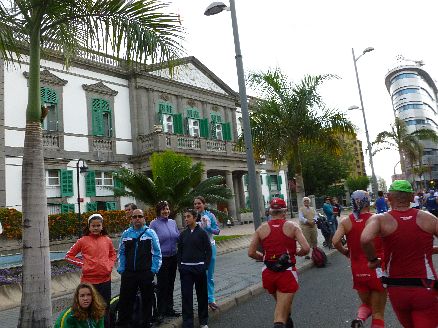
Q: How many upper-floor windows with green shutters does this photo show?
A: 5